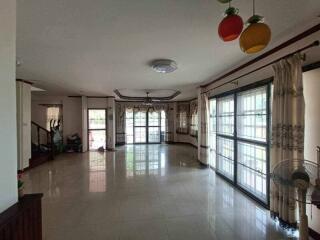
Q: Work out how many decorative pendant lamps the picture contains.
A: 2